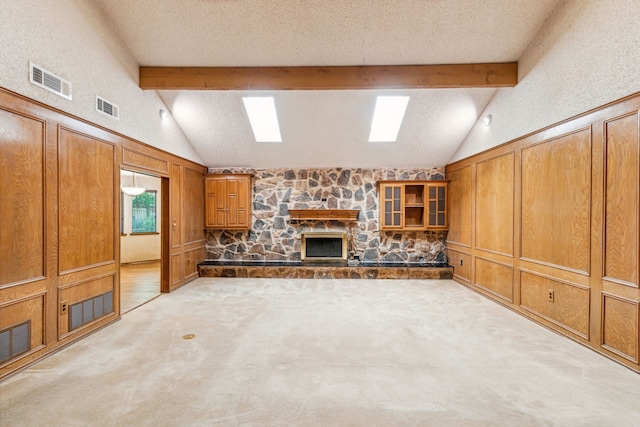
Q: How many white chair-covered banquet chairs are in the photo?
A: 0